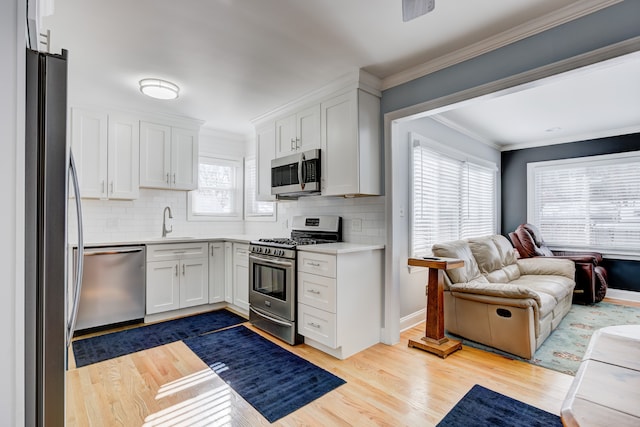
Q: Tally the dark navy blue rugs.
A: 3